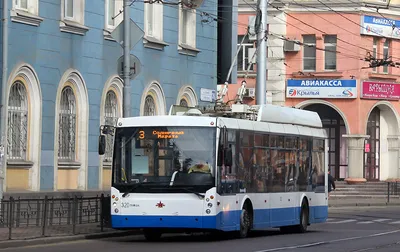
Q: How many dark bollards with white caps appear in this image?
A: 0